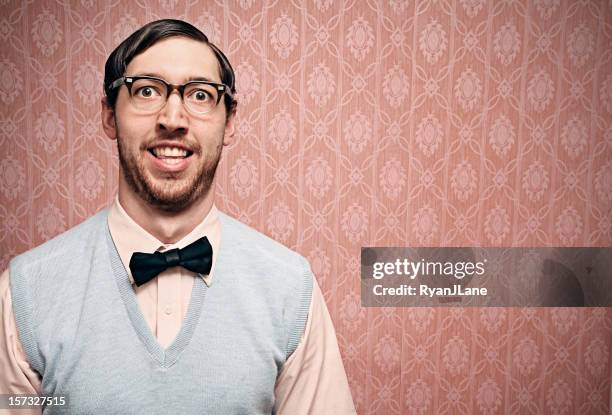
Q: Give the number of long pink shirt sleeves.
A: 2